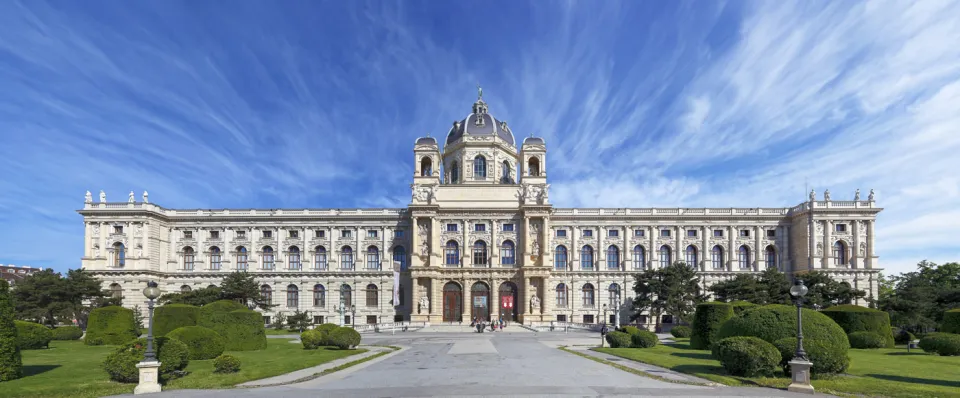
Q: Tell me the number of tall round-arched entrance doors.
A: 3